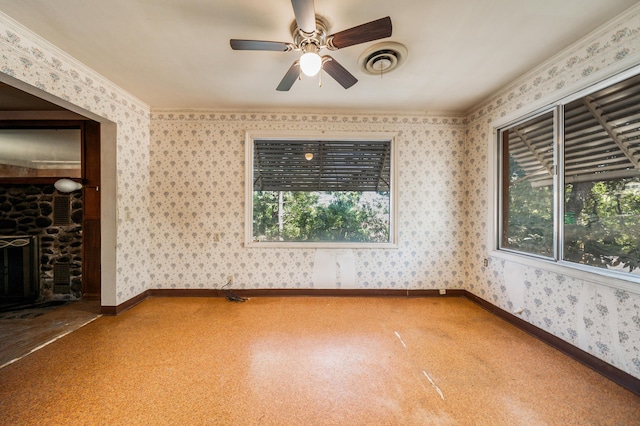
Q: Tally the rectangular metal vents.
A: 2